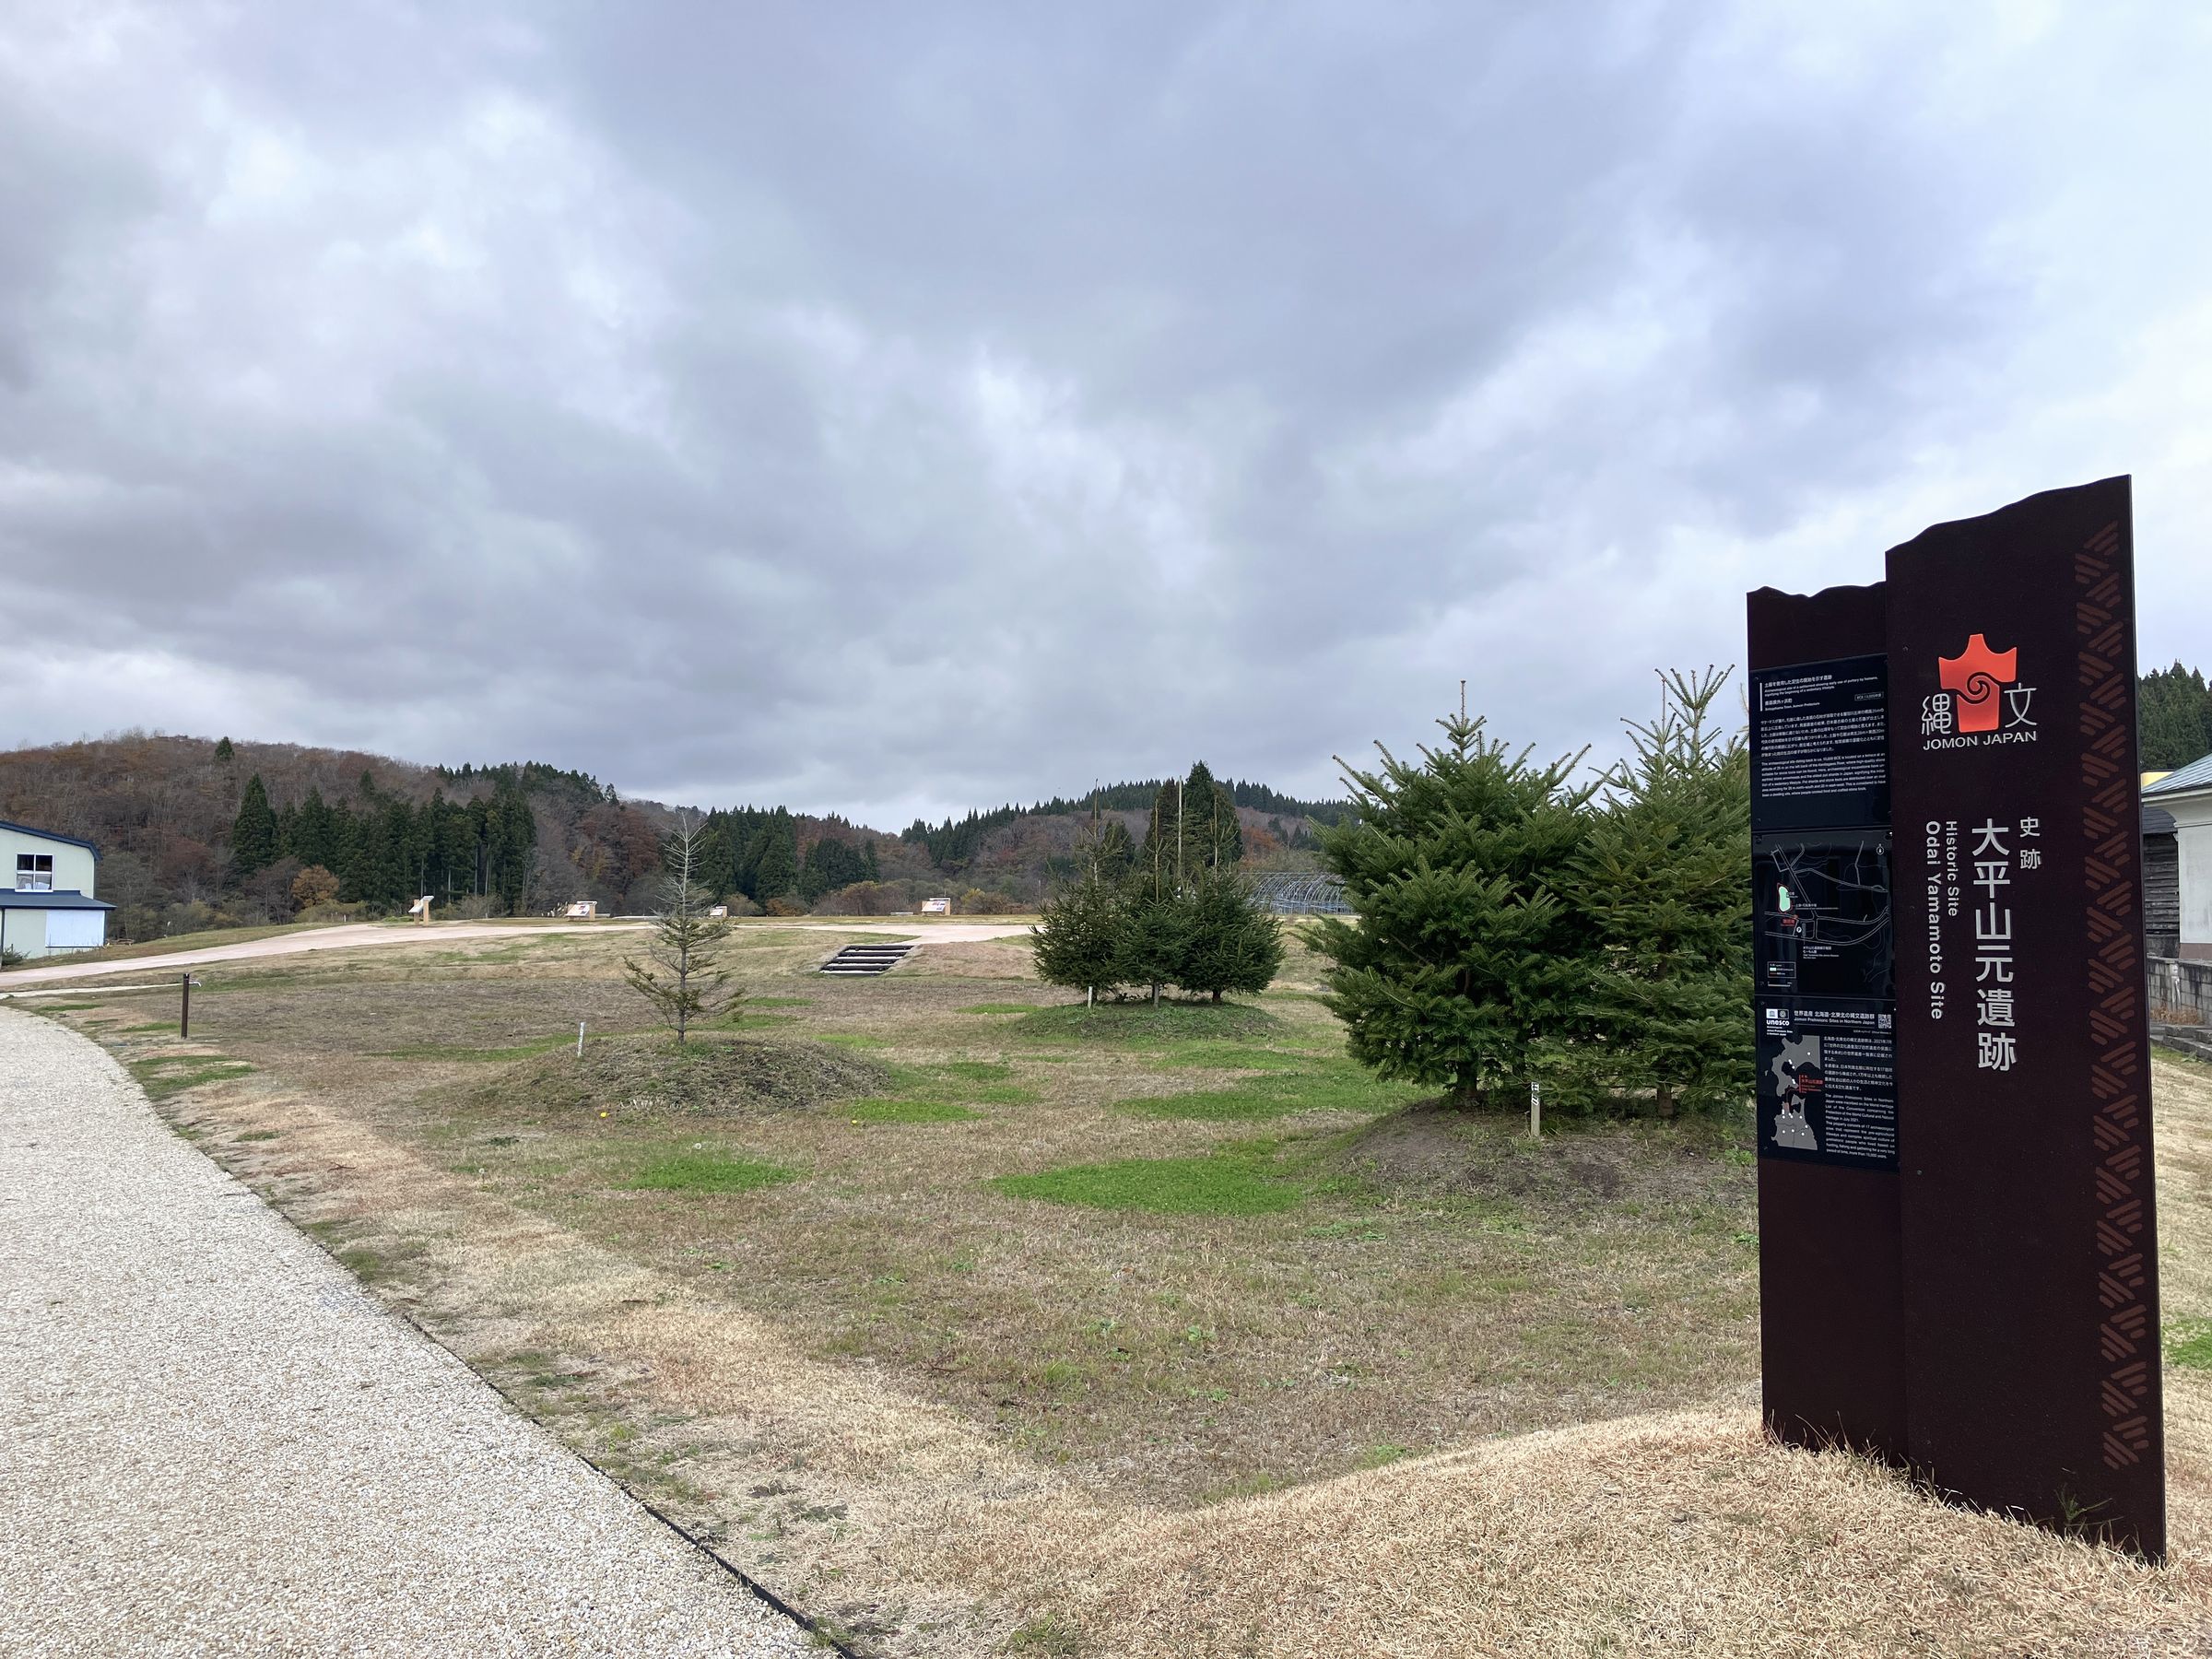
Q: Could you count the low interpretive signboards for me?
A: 4